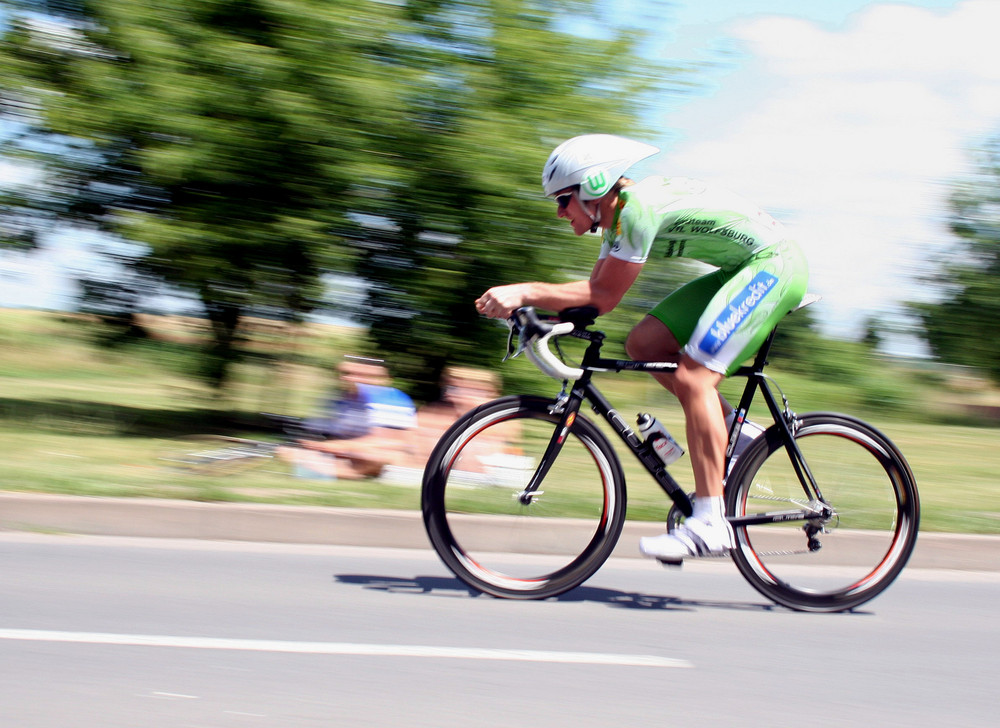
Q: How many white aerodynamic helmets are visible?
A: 1